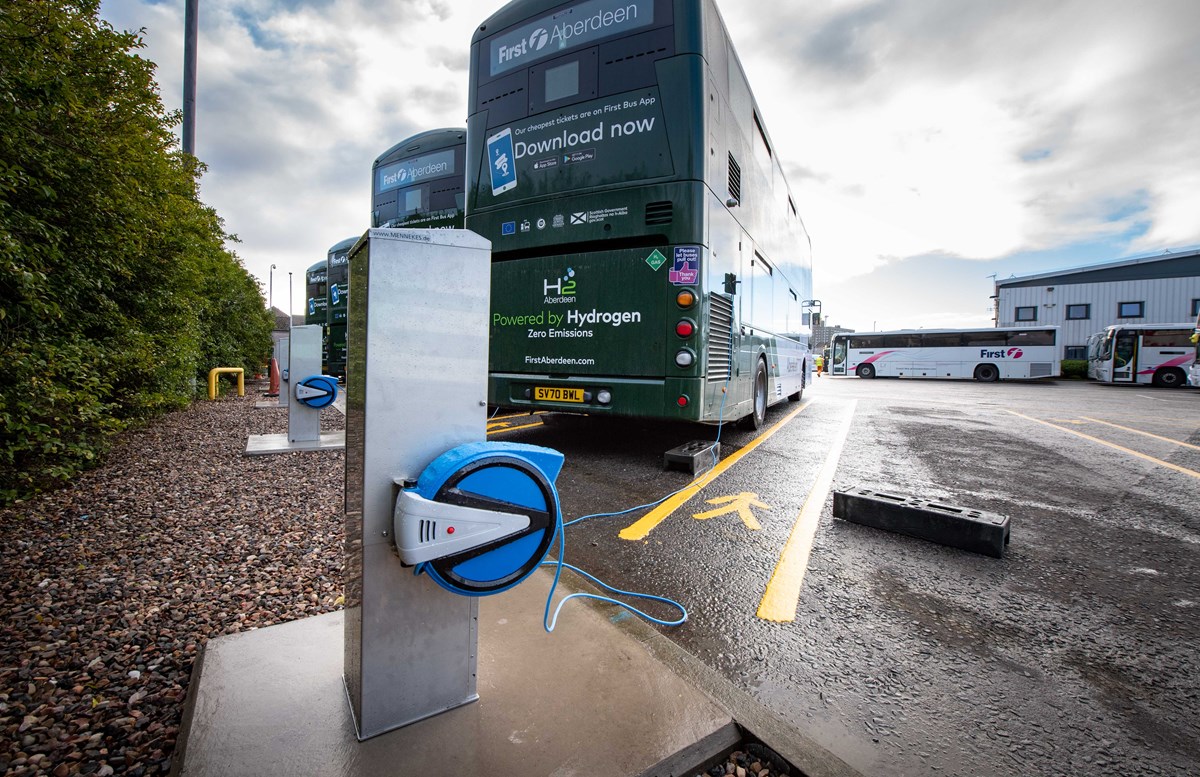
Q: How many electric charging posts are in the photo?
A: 3